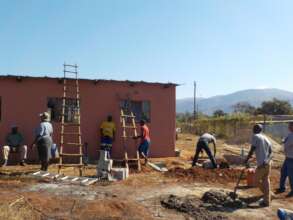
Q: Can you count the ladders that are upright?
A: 2